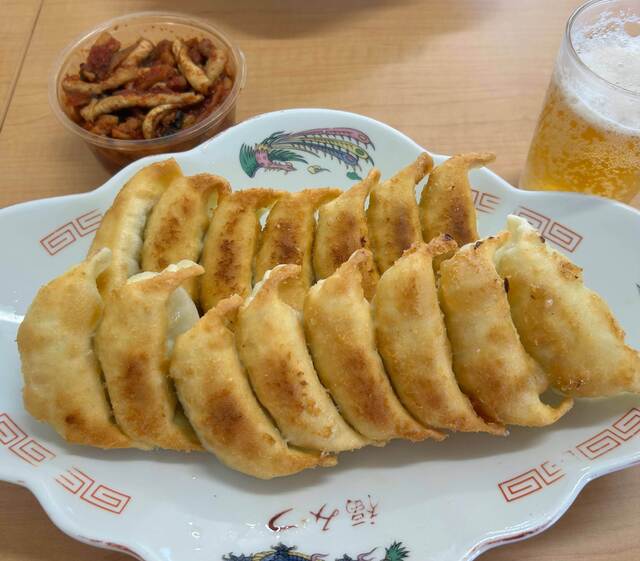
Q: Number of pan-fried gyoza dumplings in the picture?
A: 15